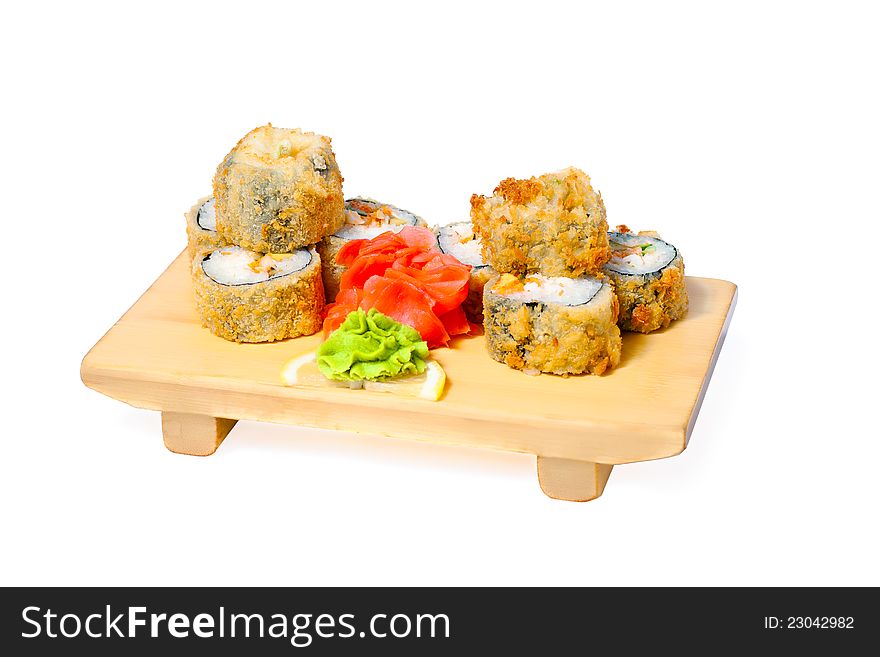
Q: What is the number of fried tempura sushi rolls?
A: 8